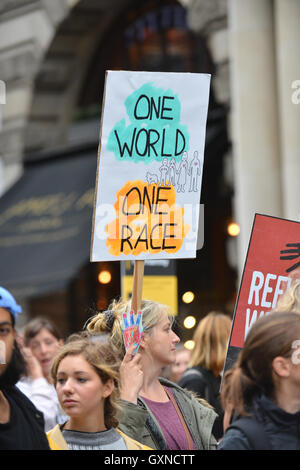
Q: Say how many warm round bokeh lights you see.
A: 5